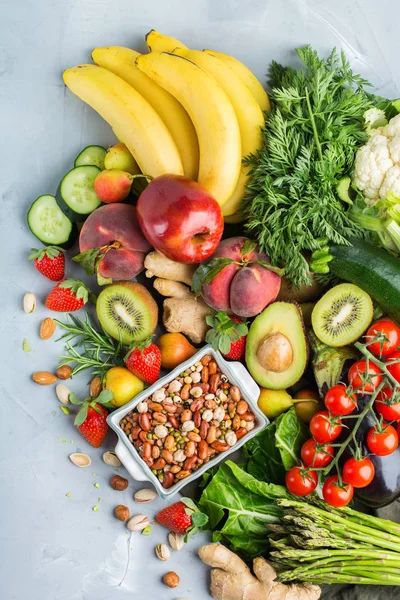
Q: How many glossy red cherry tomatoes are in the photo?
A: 11